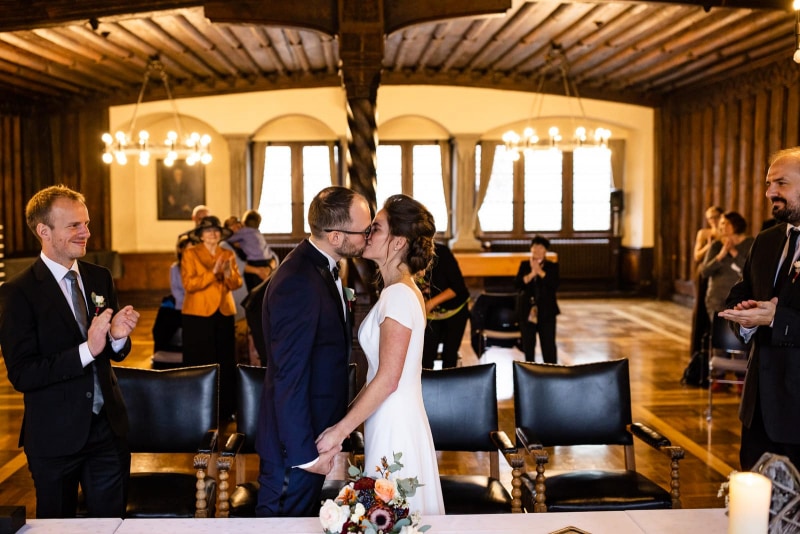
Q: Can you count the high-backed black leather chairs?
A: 4